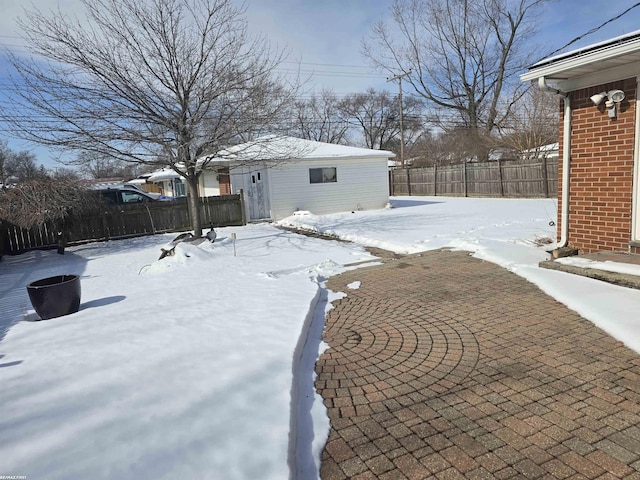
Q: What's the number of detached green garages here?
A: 0